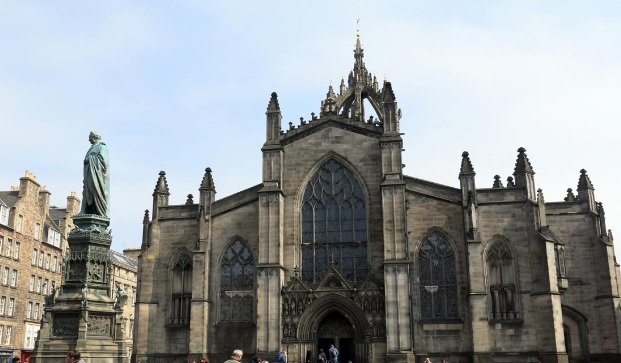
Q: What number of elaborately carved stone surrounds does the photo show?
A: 1